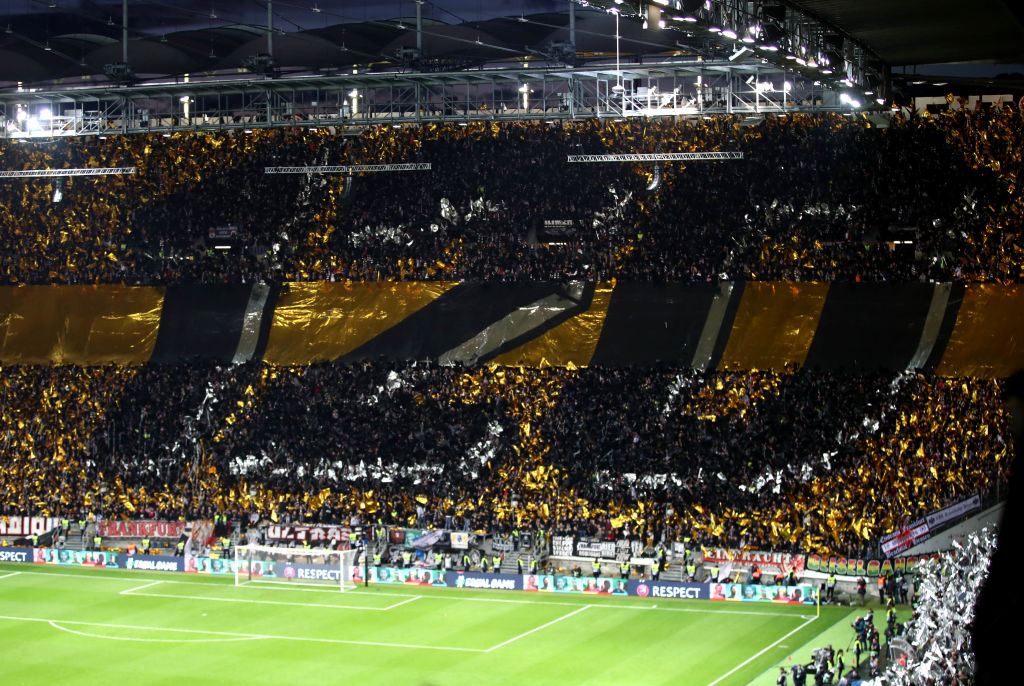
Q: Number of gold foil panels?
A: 5